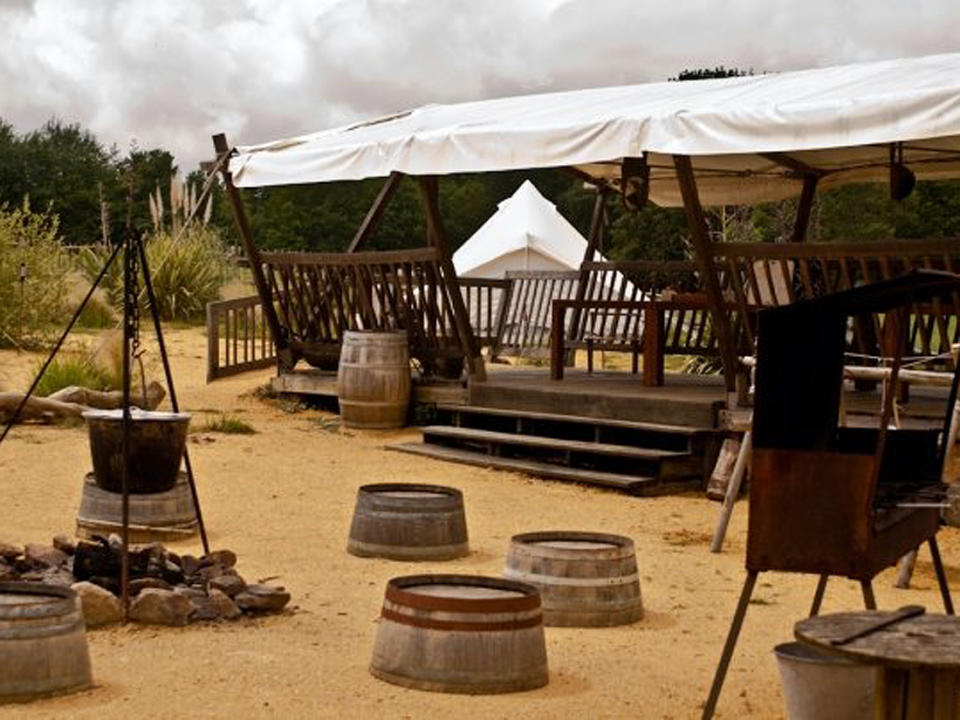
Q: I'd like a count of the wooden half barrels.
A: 5